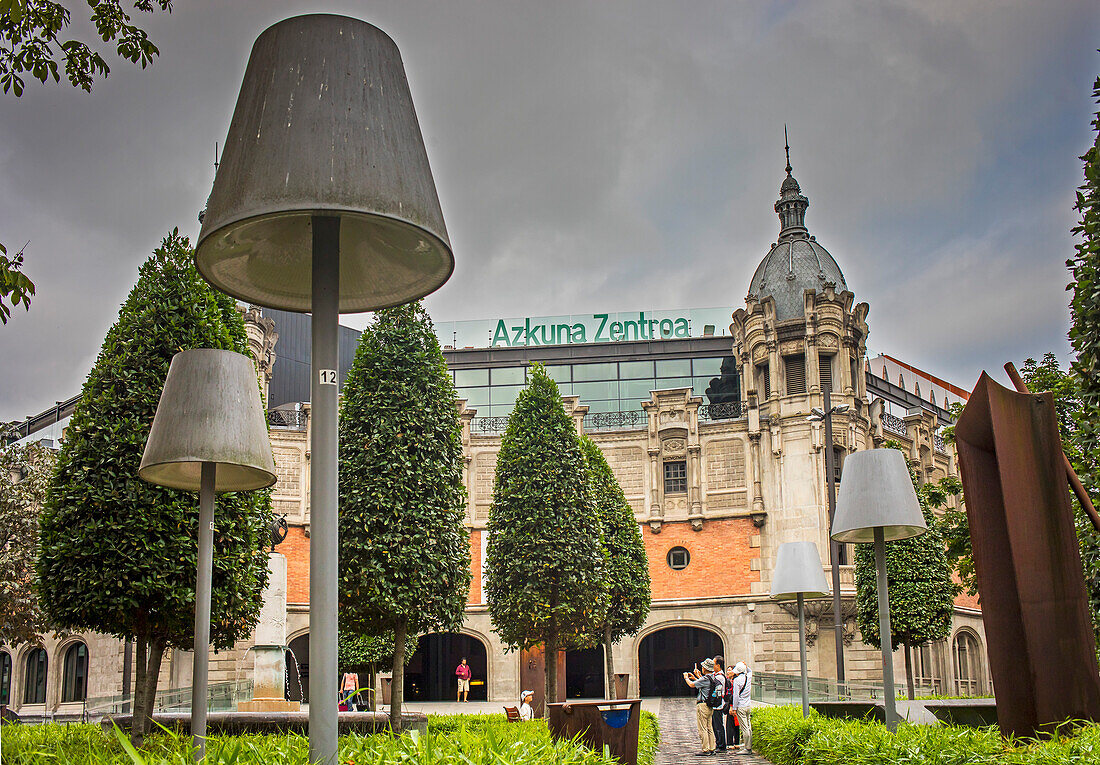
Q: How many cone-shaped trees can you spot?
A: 5